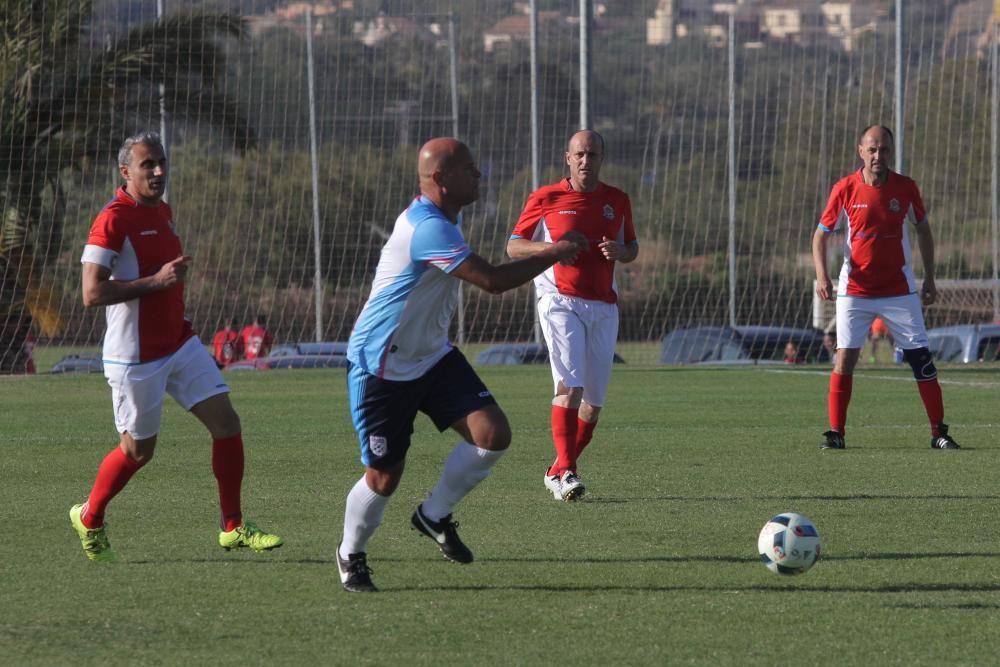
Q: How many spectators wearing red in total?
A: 2